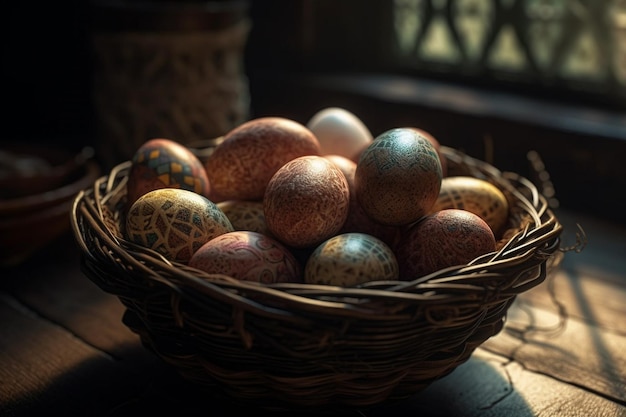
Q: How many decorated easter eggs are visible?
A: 12